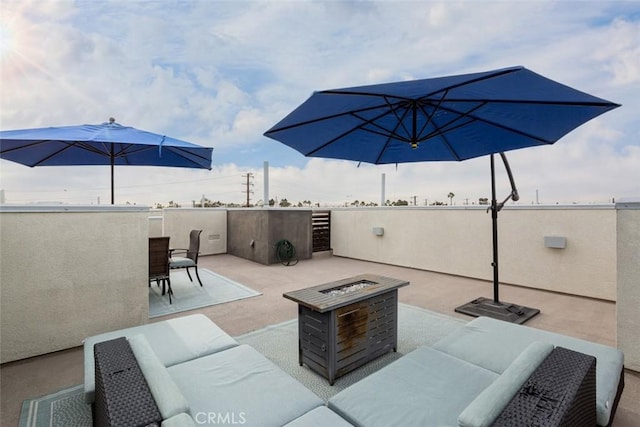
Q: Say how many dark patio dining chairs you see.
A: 2